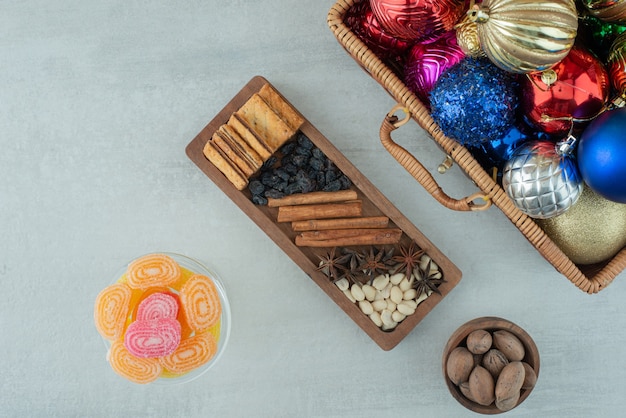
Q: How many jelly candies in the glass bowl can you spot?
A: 7